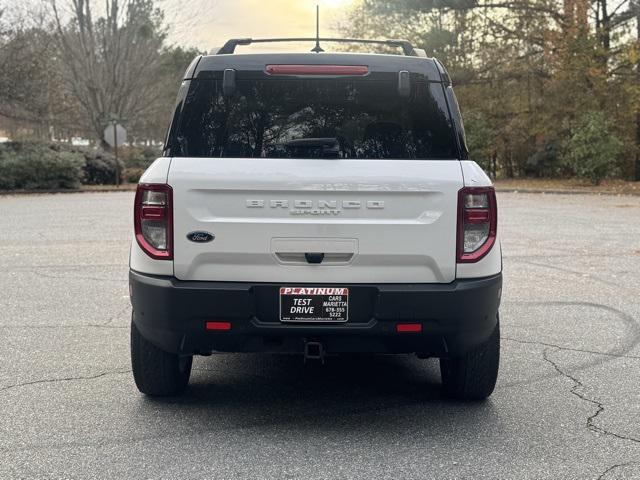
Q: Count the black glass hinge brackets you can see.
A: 2